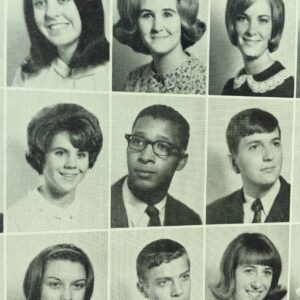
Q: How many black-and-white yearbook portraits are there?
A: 9